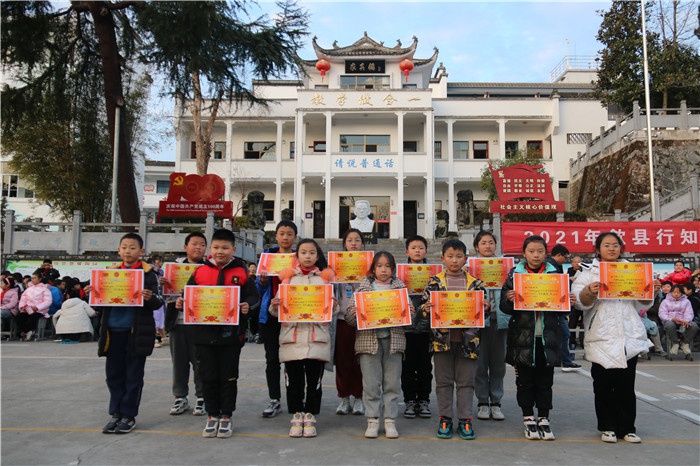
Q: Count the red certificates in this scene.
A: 12